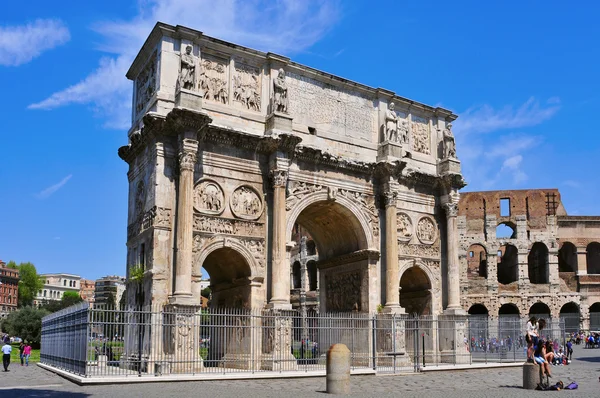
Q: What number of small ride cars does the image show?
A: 0